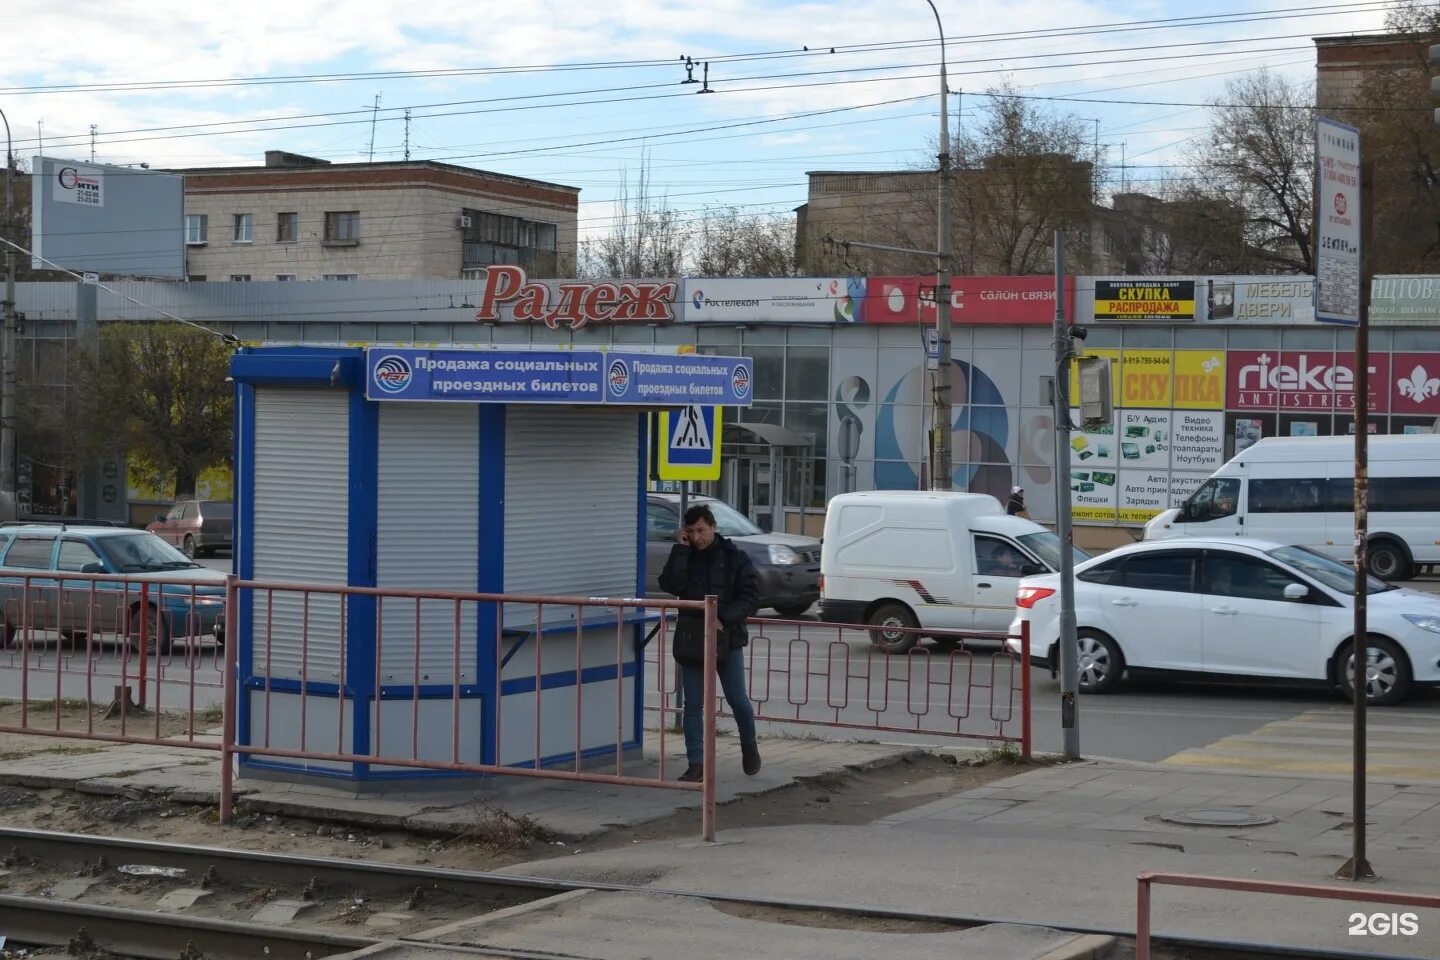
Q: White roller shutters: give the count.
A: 3